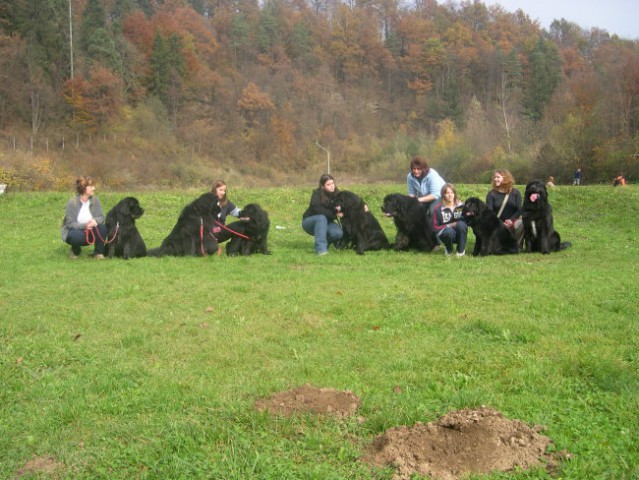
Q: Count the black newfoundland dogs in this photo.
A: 7